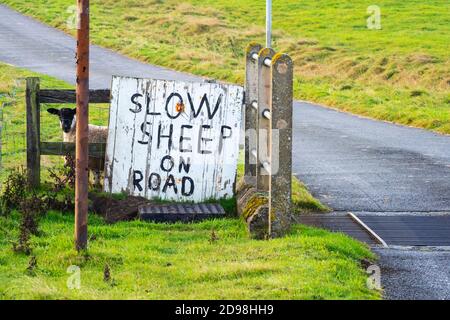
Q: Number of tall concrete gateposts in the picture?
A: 3